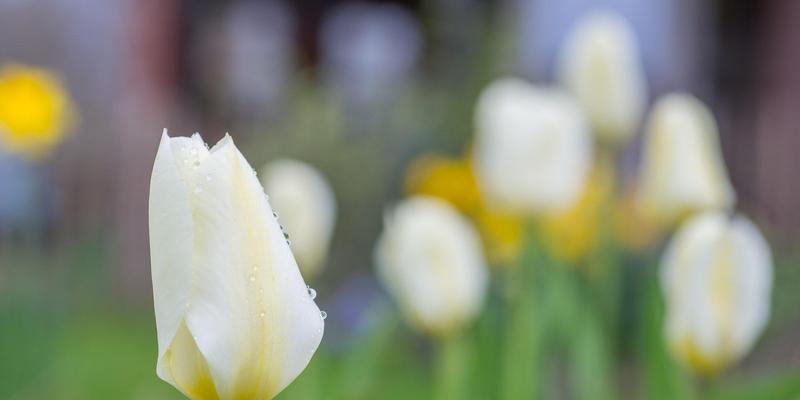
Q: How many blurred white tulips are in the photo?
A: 6